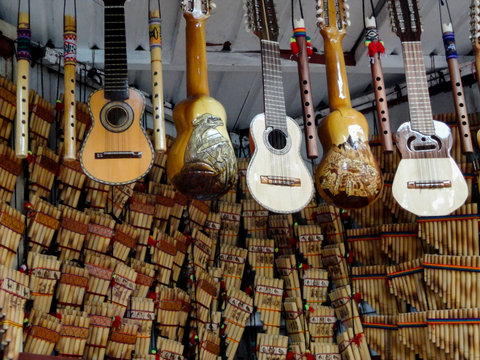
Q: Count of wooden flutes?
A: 6